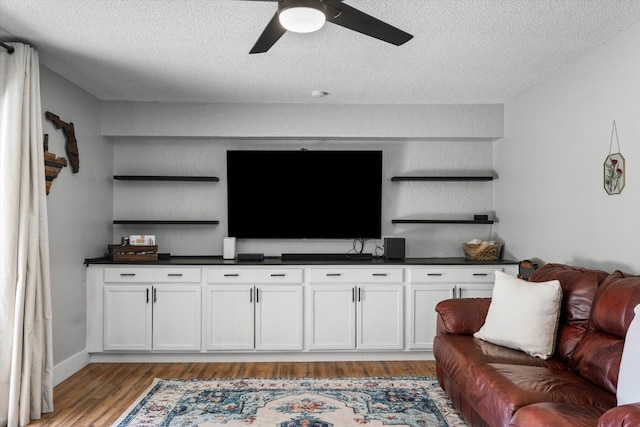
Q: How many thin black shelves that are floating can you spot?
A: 4